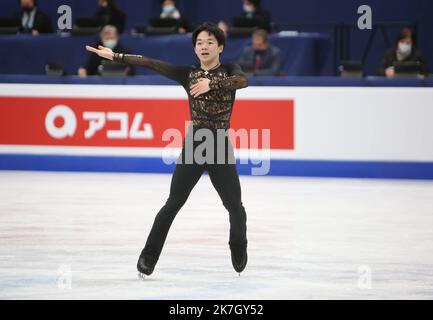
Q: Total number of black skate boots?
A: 2